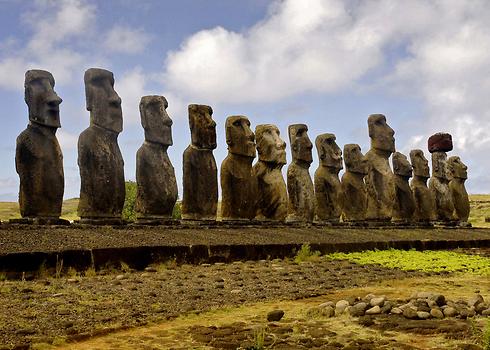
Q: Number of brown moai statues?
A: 14